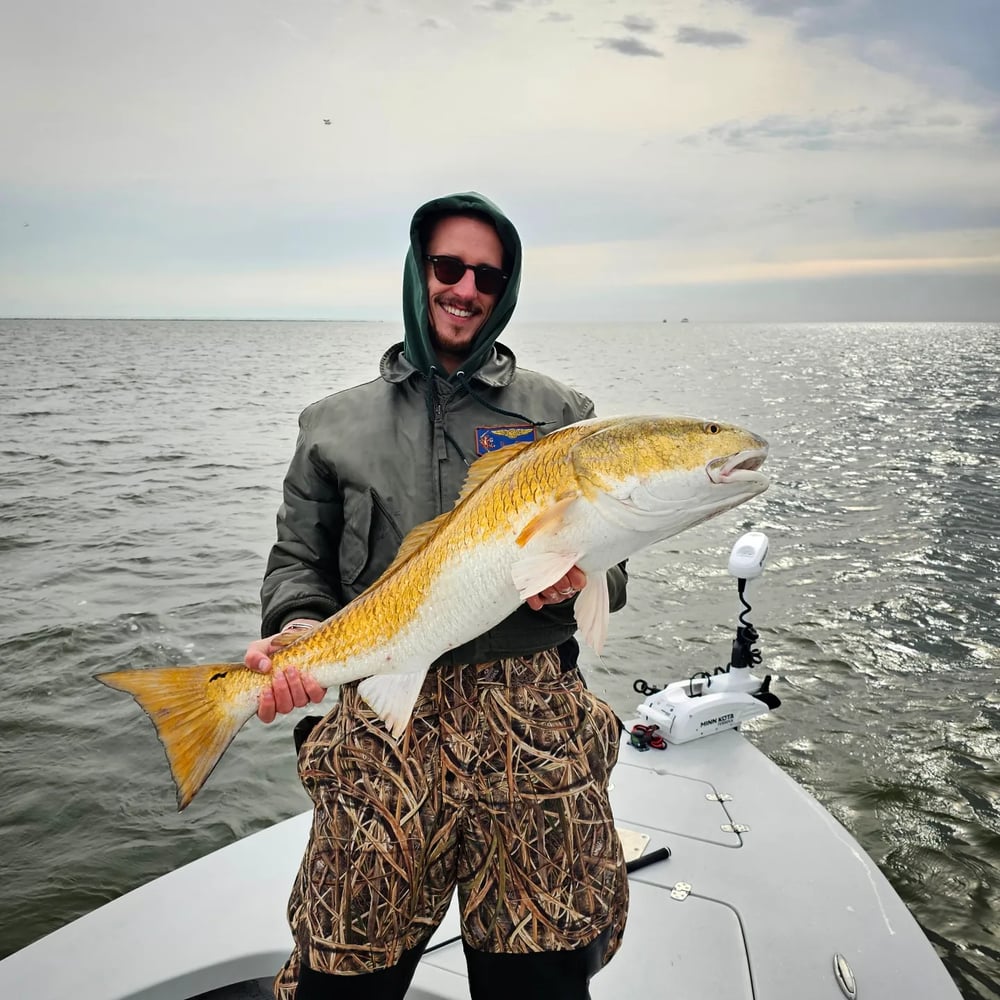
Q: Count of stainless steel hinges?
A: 3